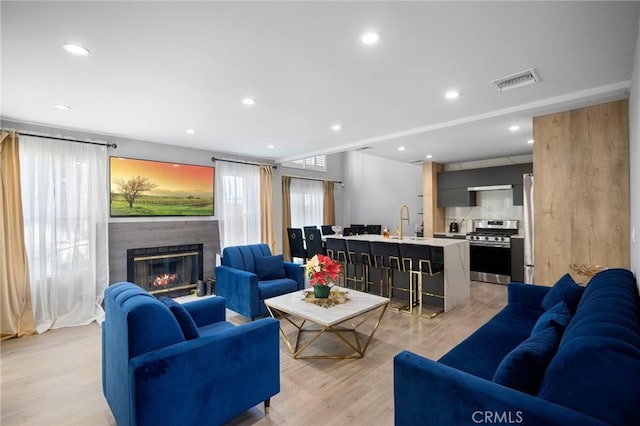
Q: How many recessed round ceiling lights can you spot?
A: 12